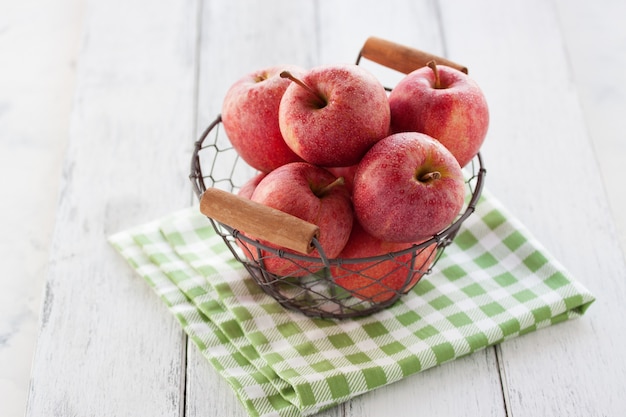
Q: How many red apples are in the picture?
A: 8